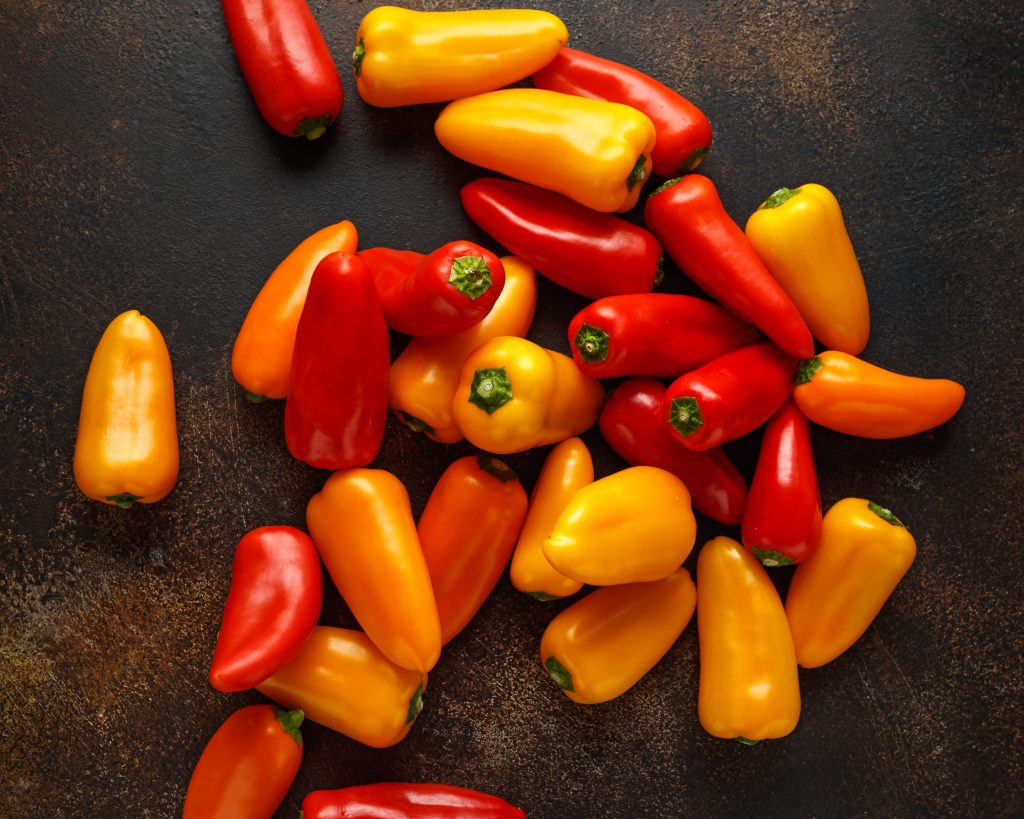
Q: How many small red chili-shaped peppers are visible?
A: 12